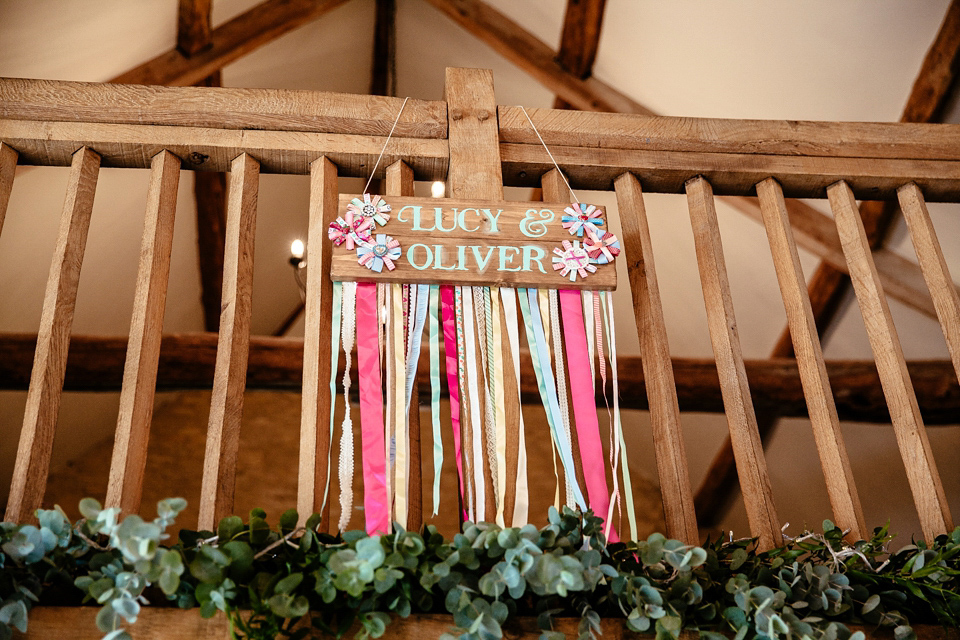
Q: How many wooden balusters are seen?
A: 12